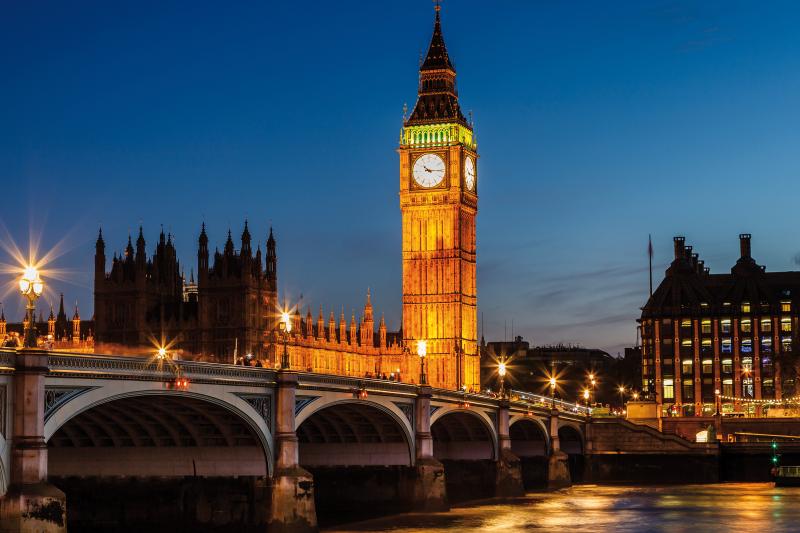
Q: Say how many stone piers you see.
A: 5